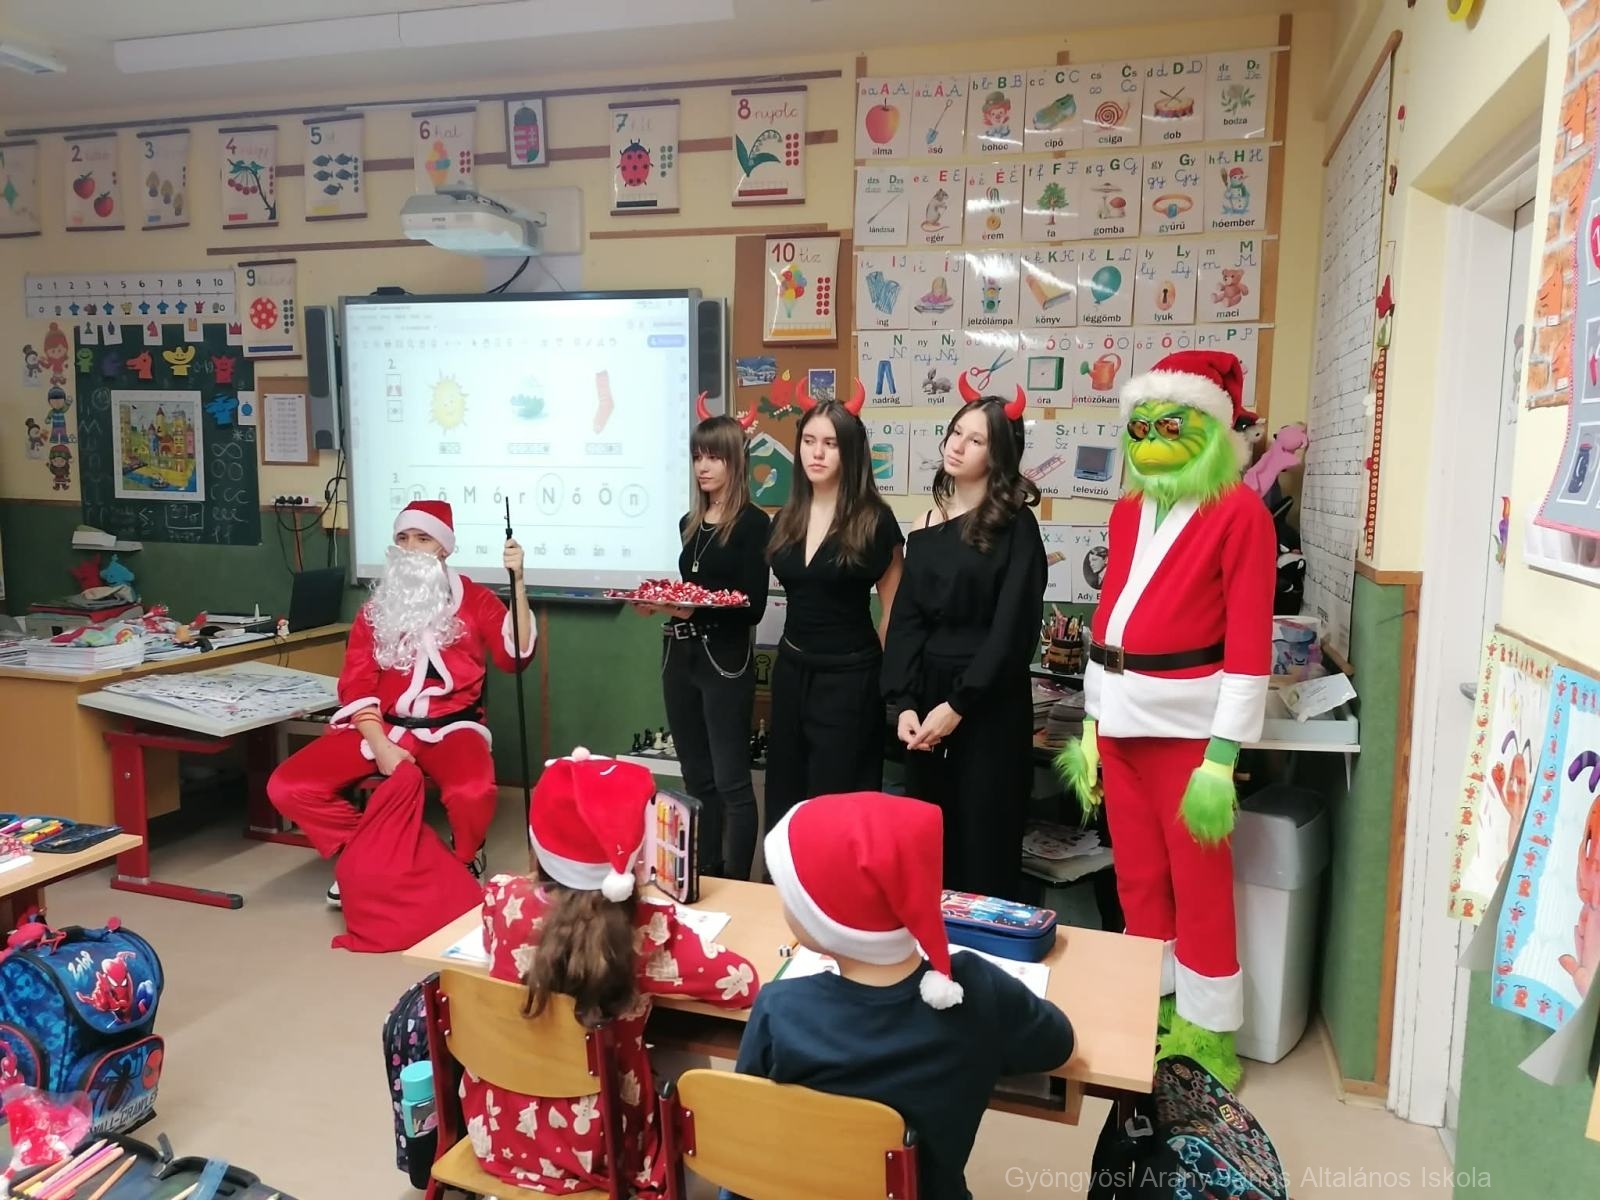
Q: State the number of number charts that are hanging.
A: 10